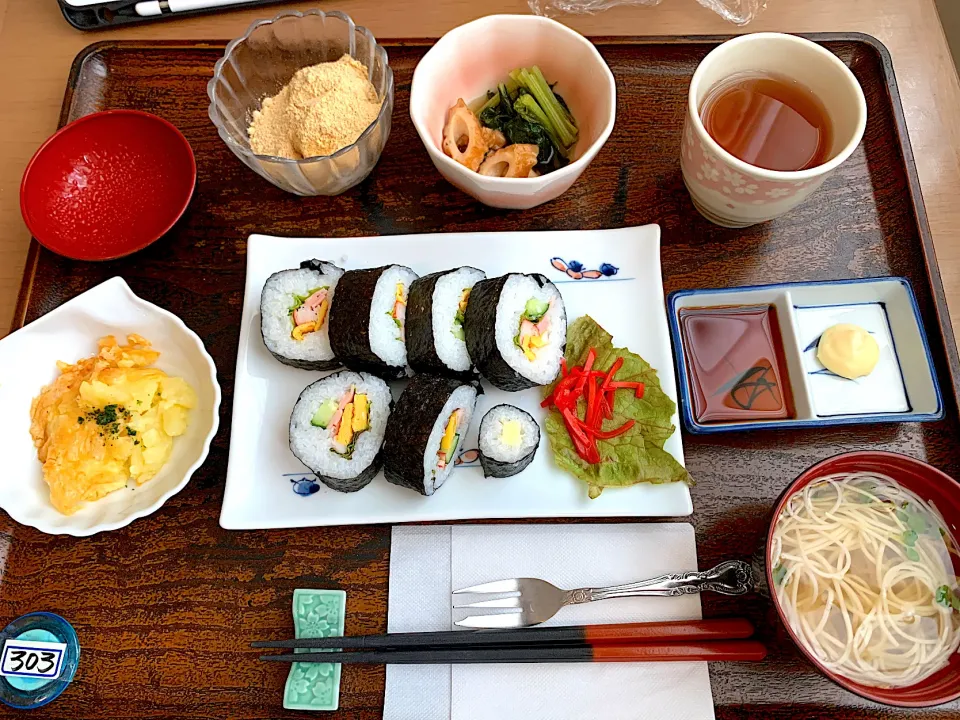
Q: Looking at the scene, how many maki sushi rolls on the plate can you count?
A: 7